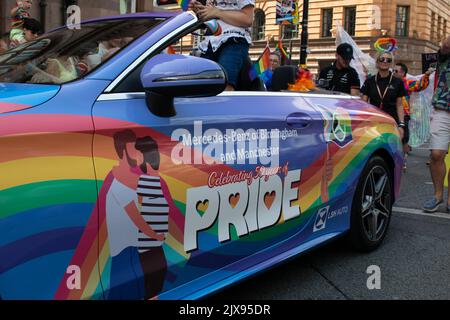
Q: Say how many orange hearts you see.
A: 2